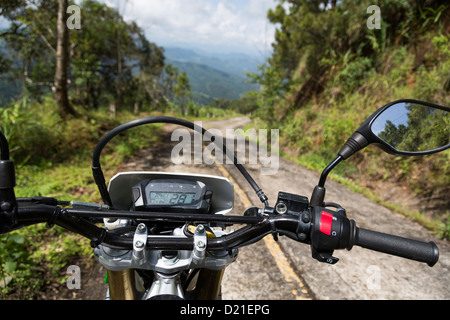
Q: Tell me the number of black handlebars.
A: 1